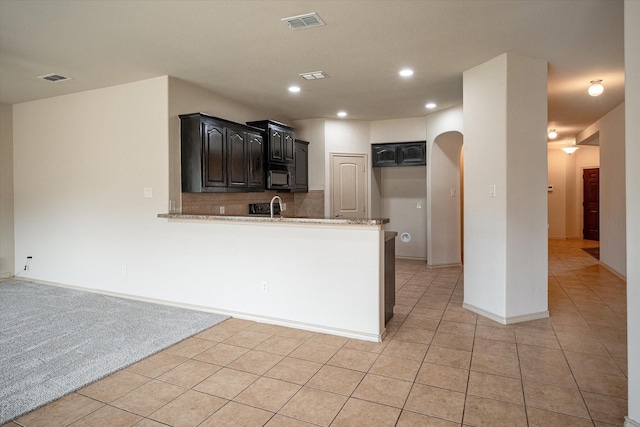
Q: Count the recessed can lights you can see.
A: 4